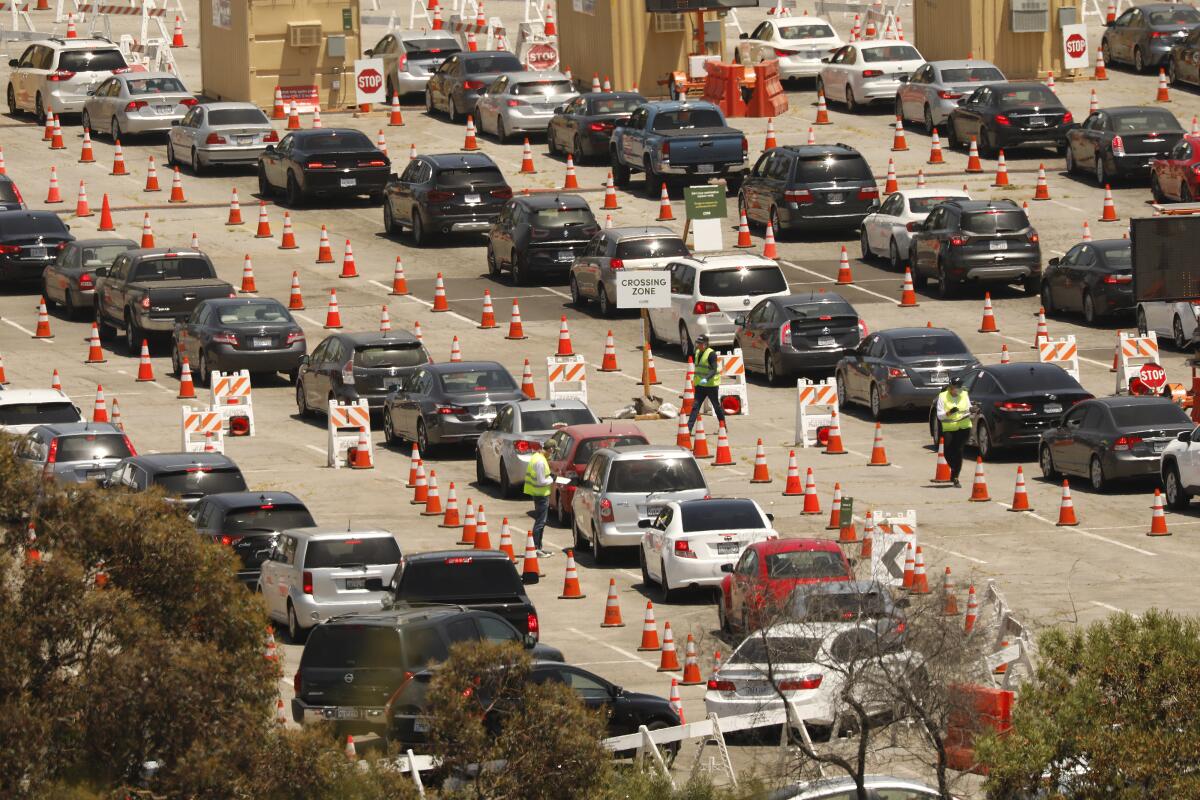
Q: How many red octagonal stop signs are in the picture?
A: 4